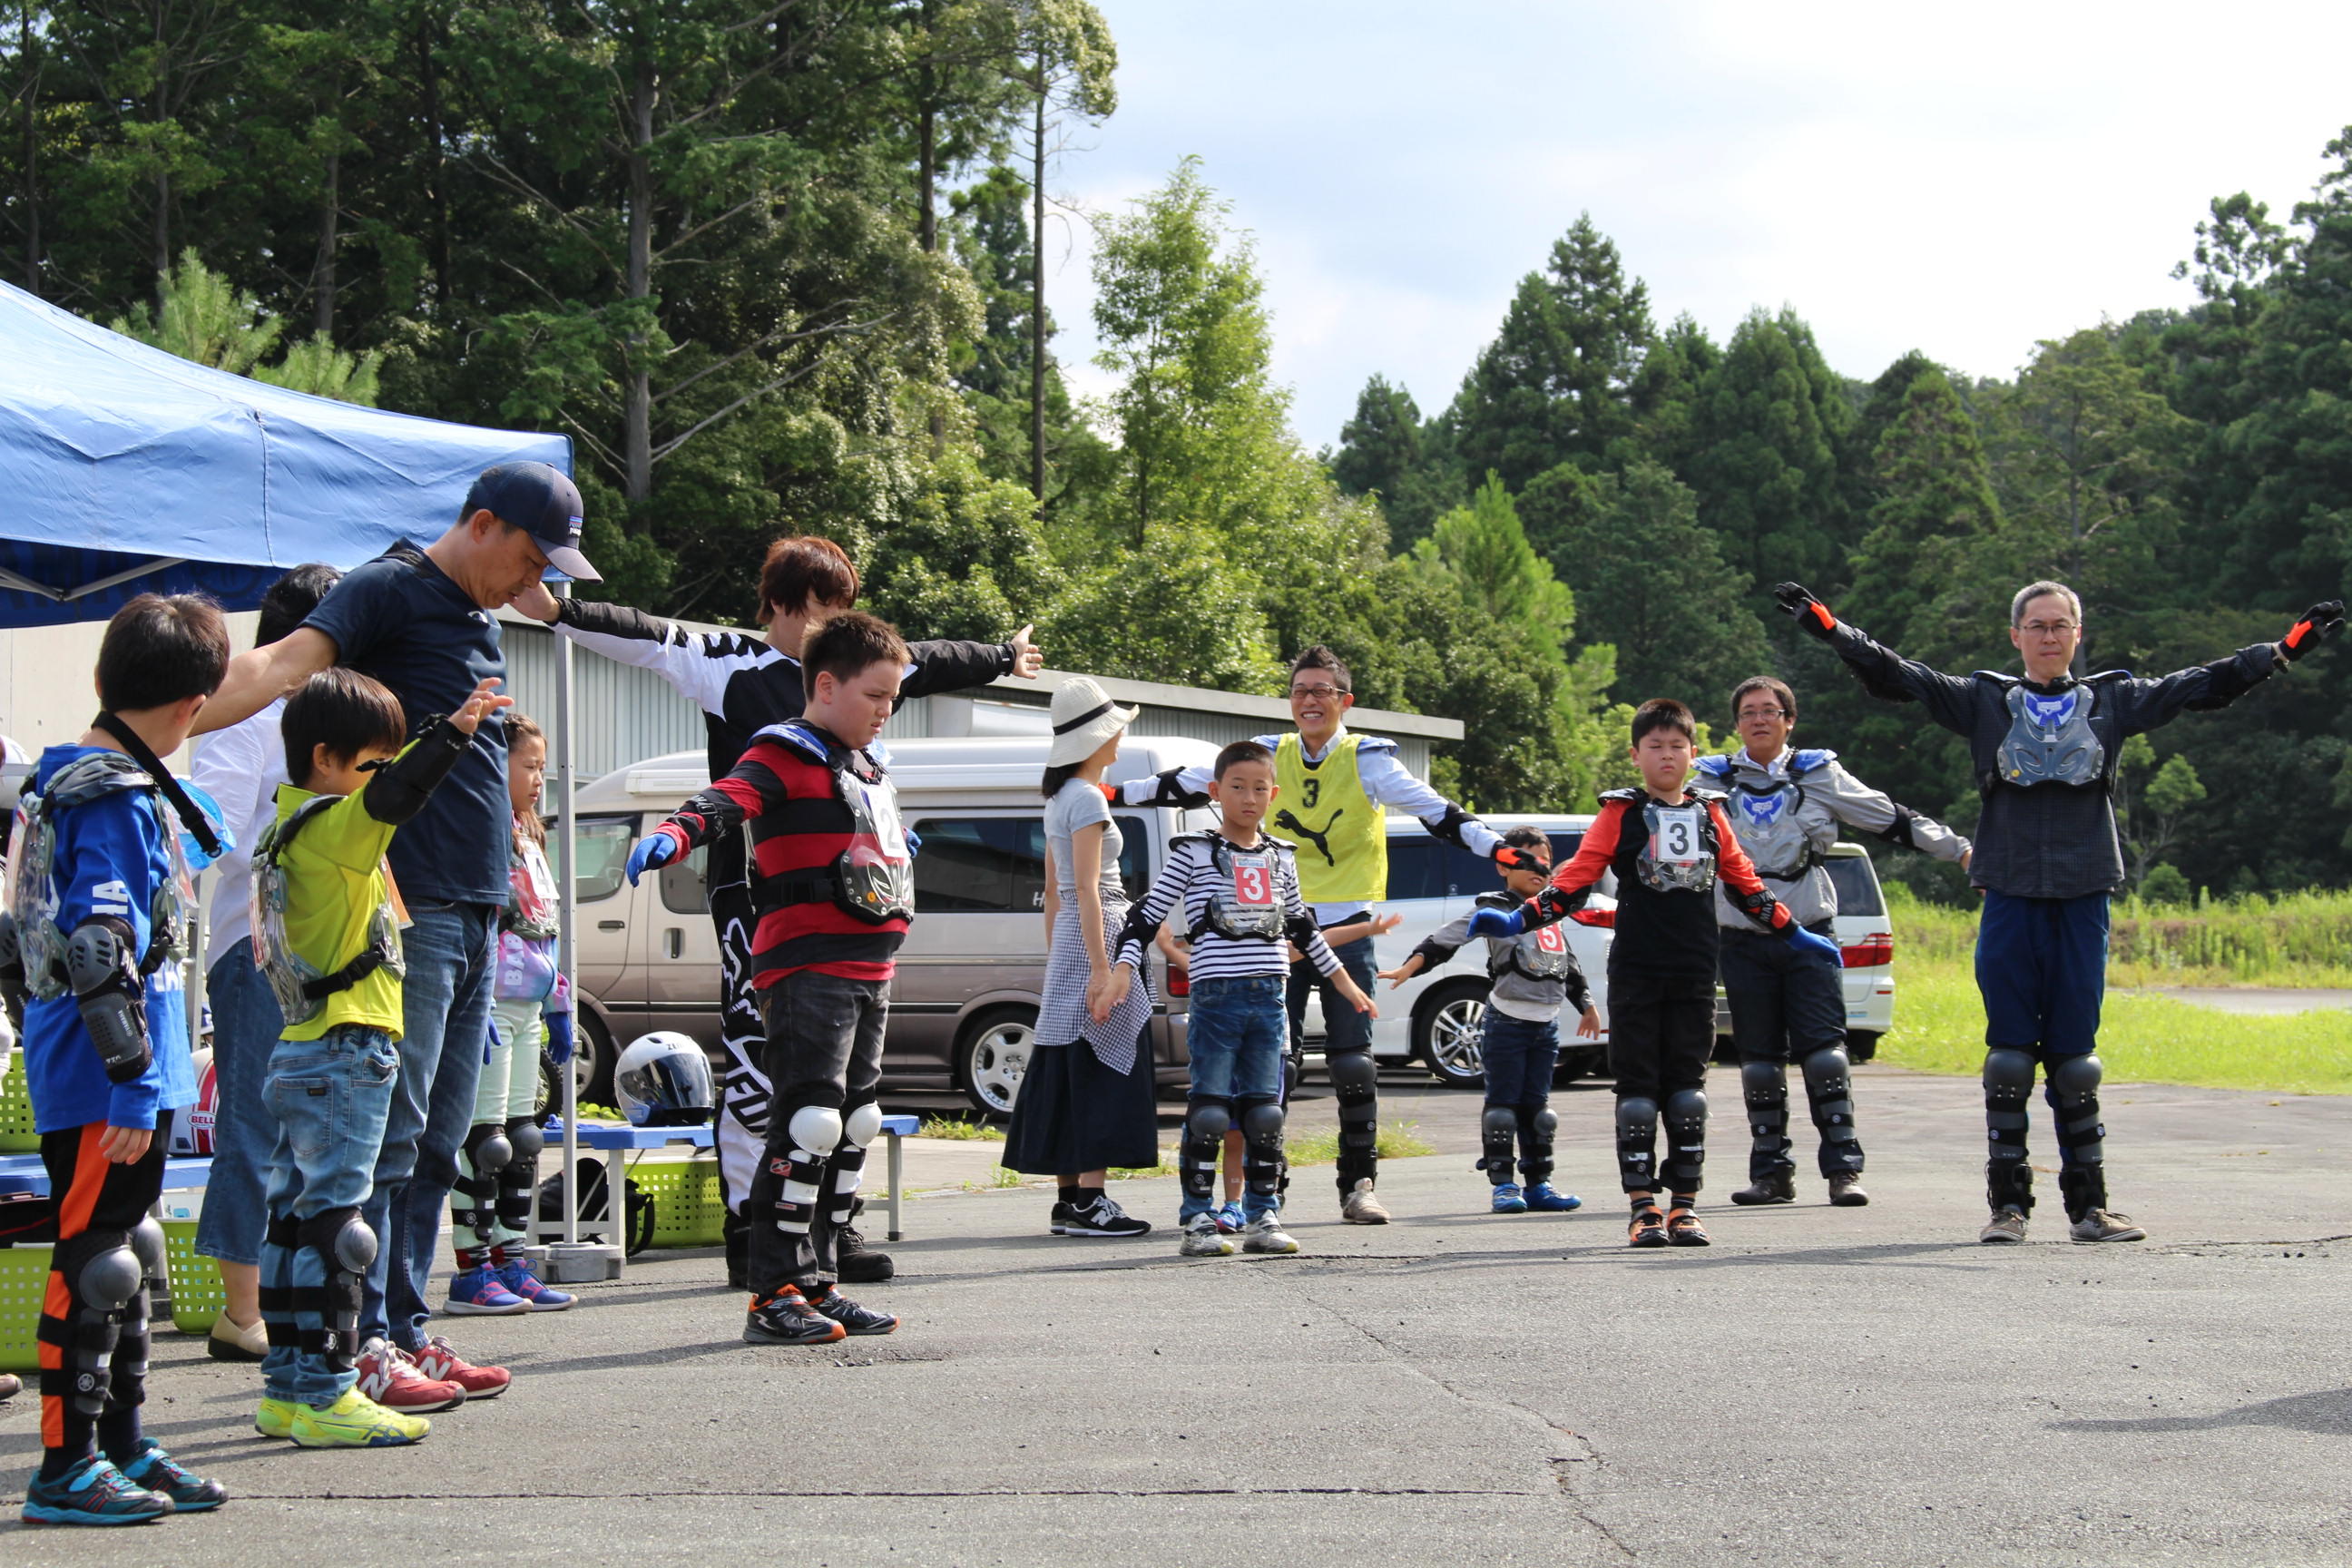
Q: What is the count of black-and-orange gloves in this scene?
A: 4